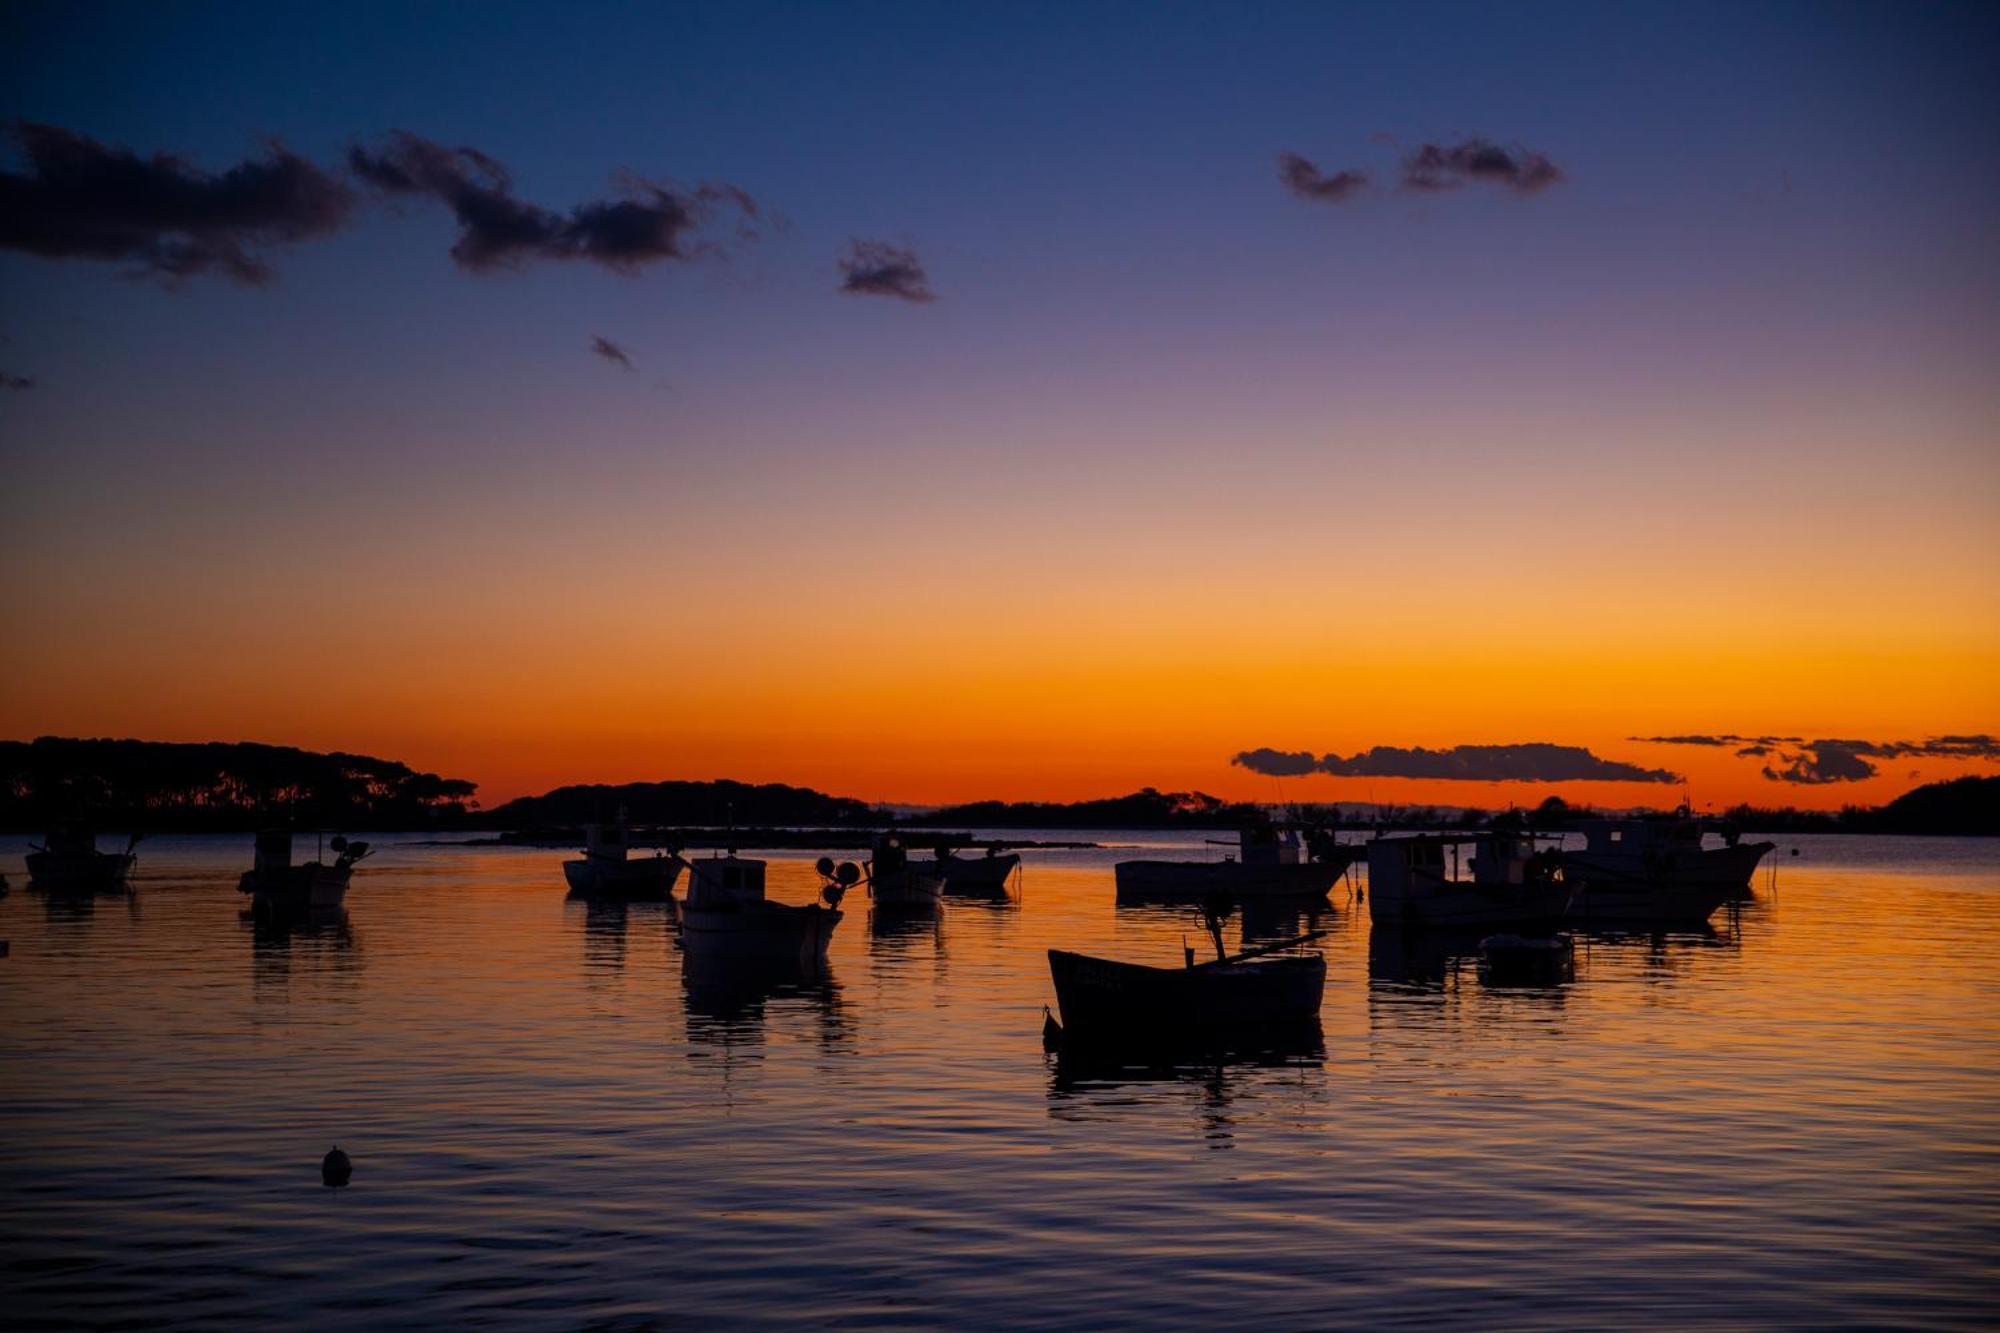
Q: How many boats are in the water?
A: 12